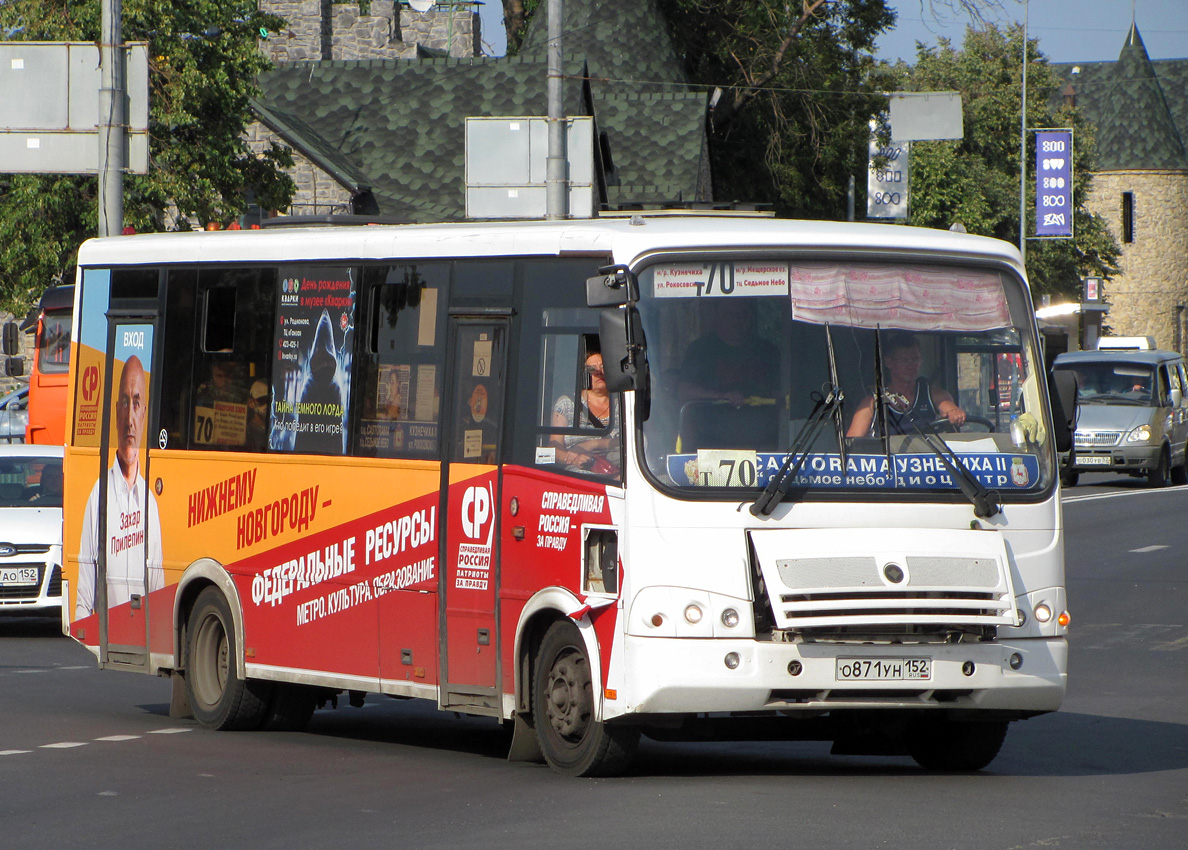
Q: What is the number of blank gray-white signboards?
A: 3